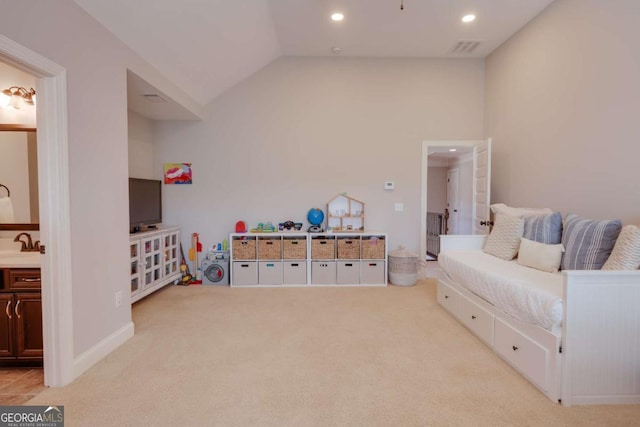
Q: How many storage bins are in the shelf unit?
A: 12